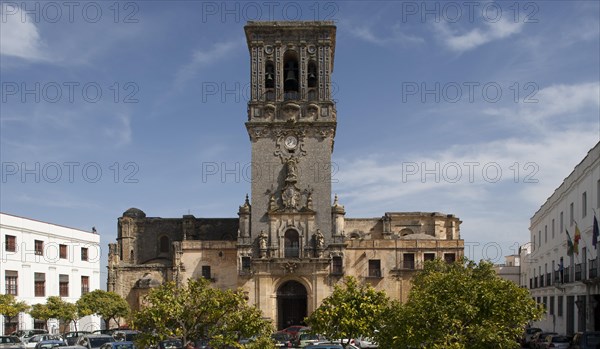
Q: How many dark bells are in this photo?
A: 3